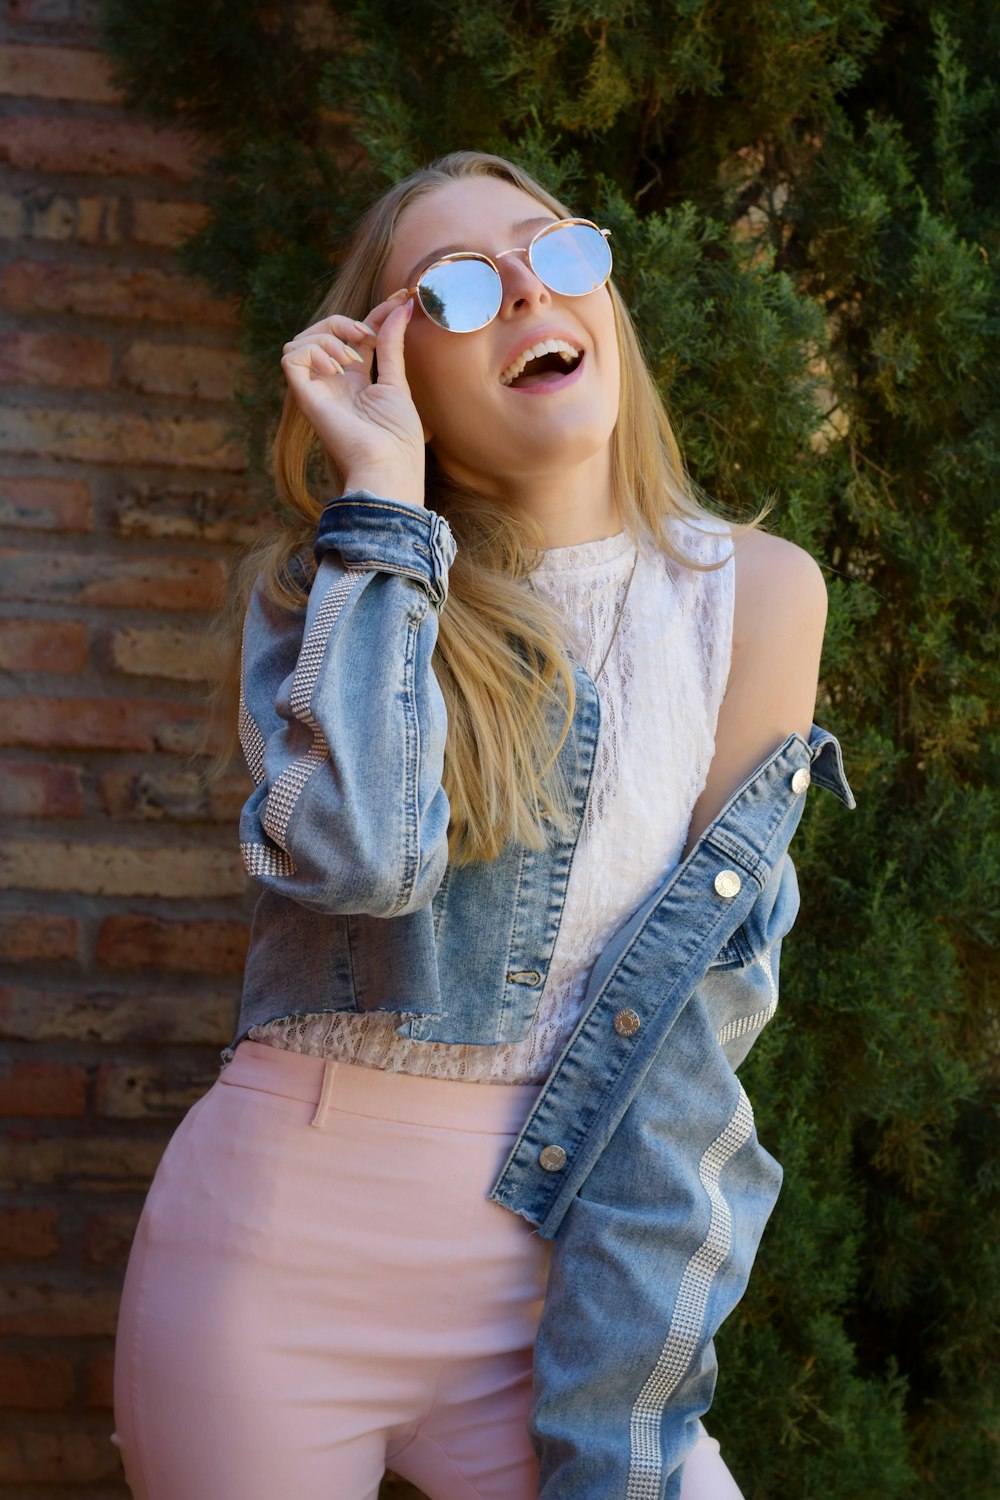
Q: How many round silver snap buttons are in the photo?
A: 4